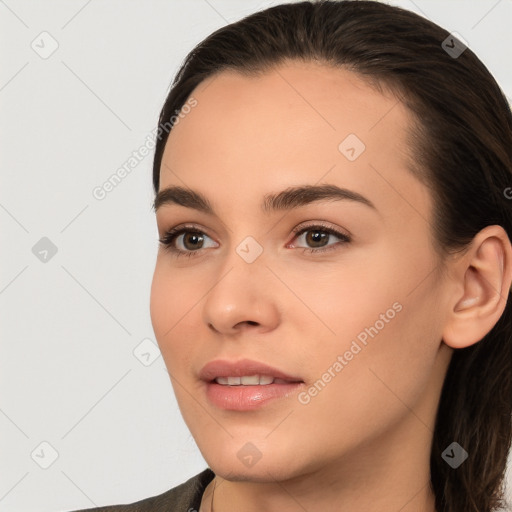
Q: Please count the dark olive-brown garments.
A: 1